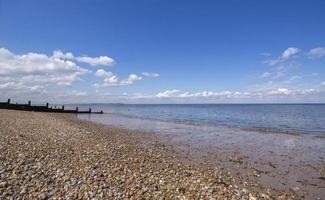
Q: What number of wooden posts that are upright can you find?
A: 7